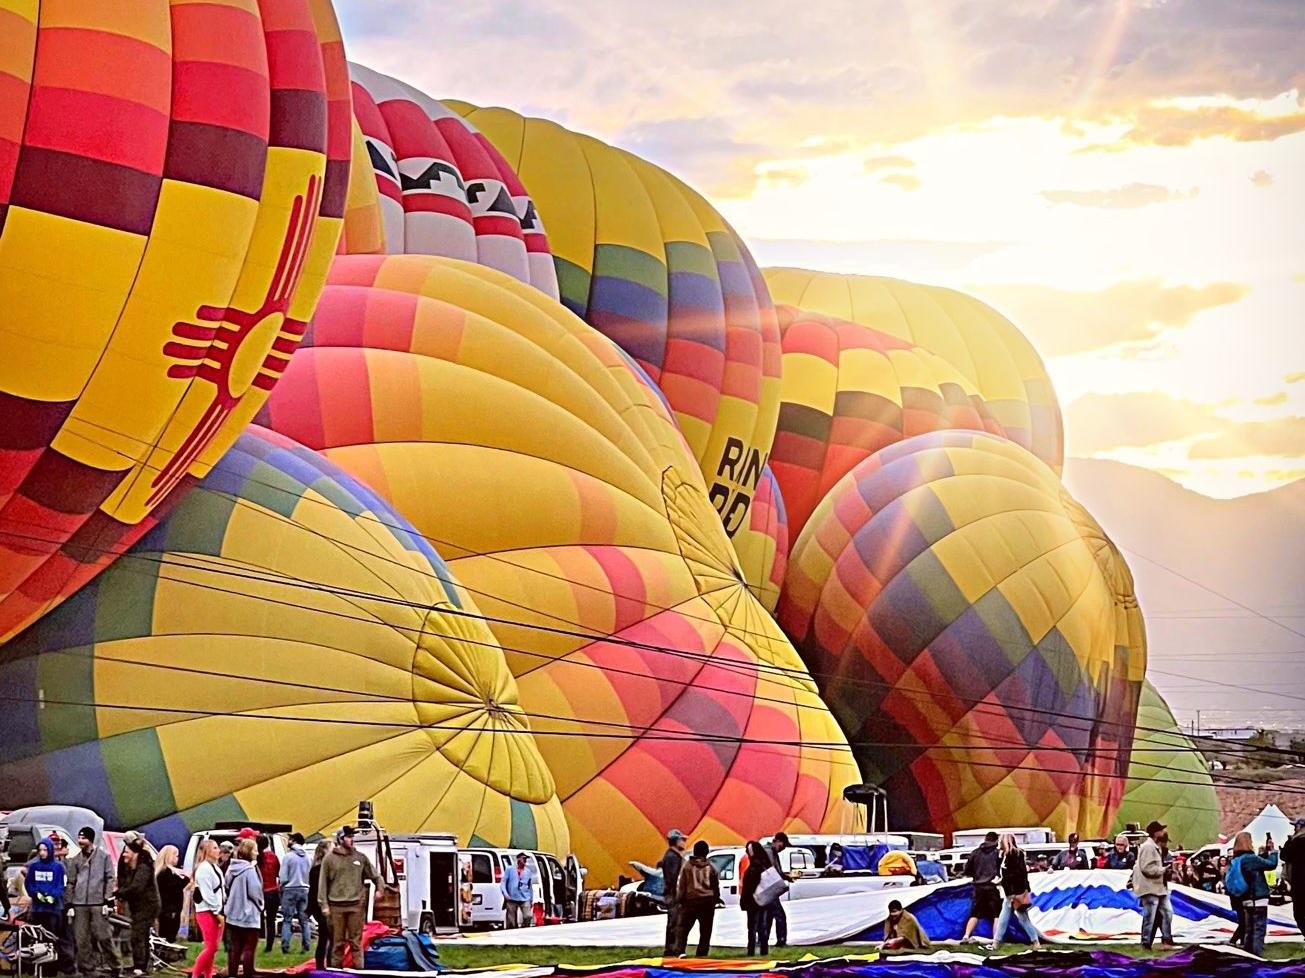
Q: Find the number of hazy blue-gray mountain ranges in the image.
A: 1